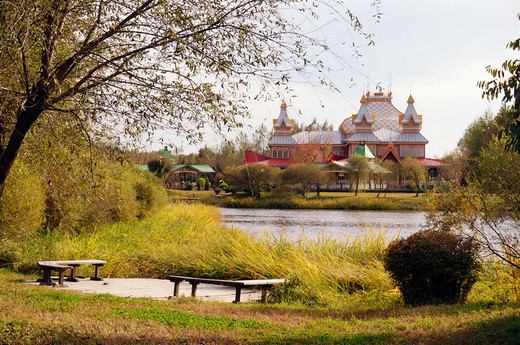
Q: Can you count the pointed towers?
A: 3